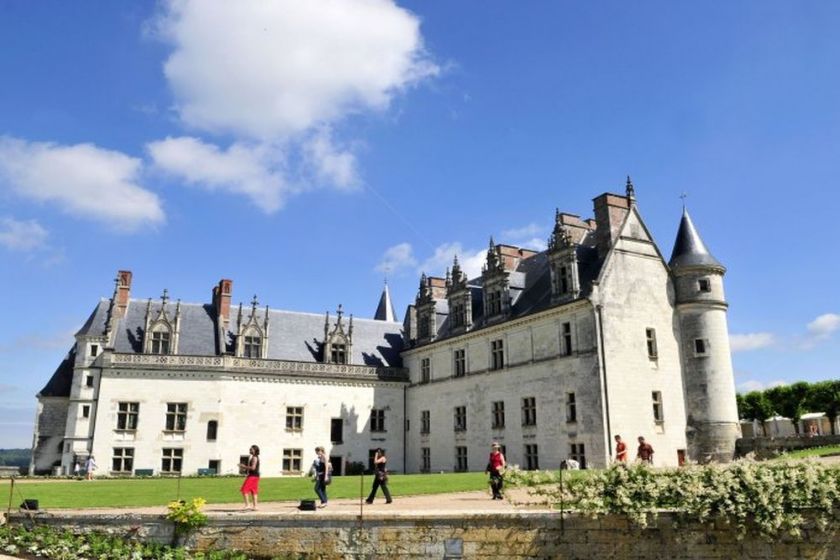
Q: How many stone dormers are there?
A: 7